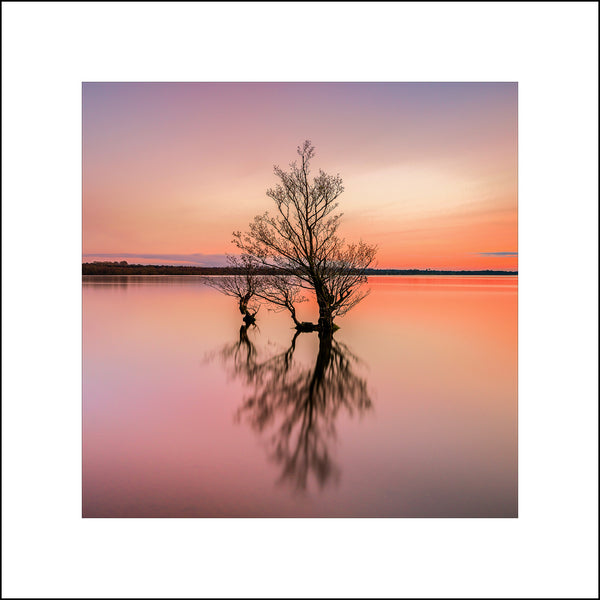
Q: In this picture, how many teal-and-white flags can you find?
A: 0